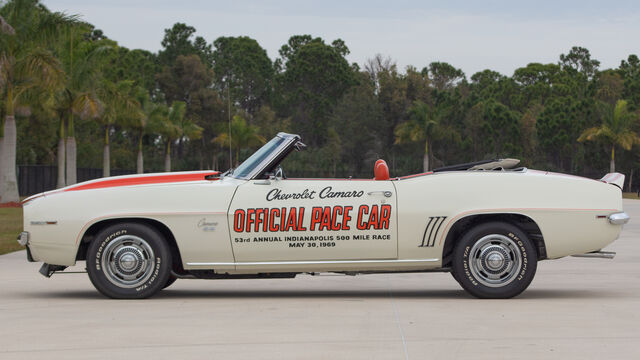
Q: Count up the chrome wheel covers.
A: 2